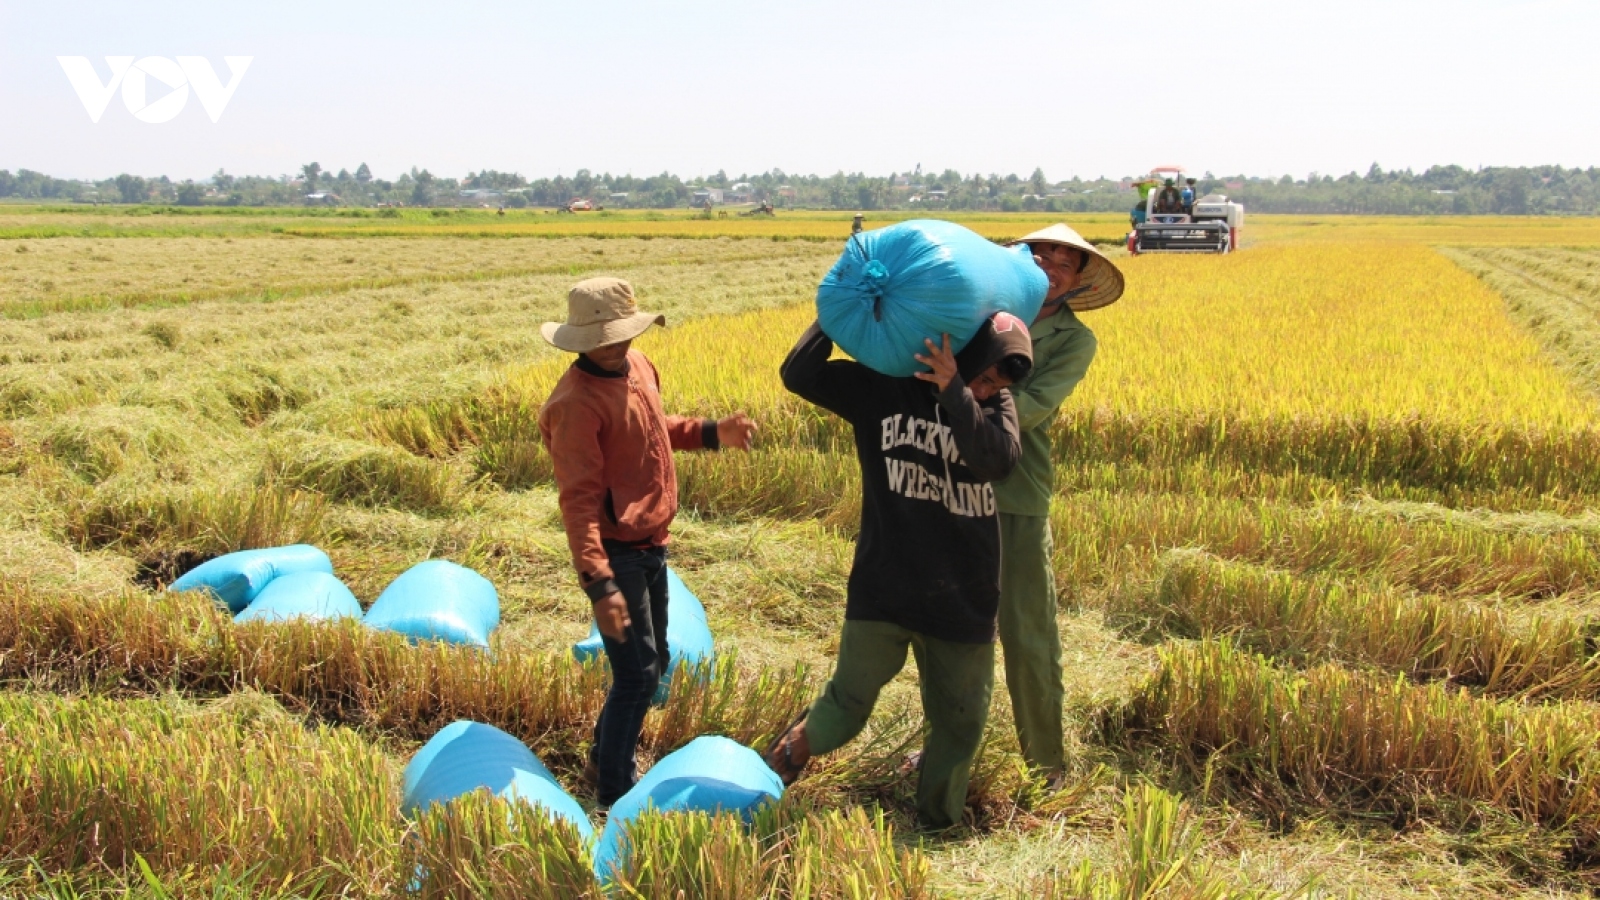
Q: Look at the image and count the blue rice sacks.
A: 7